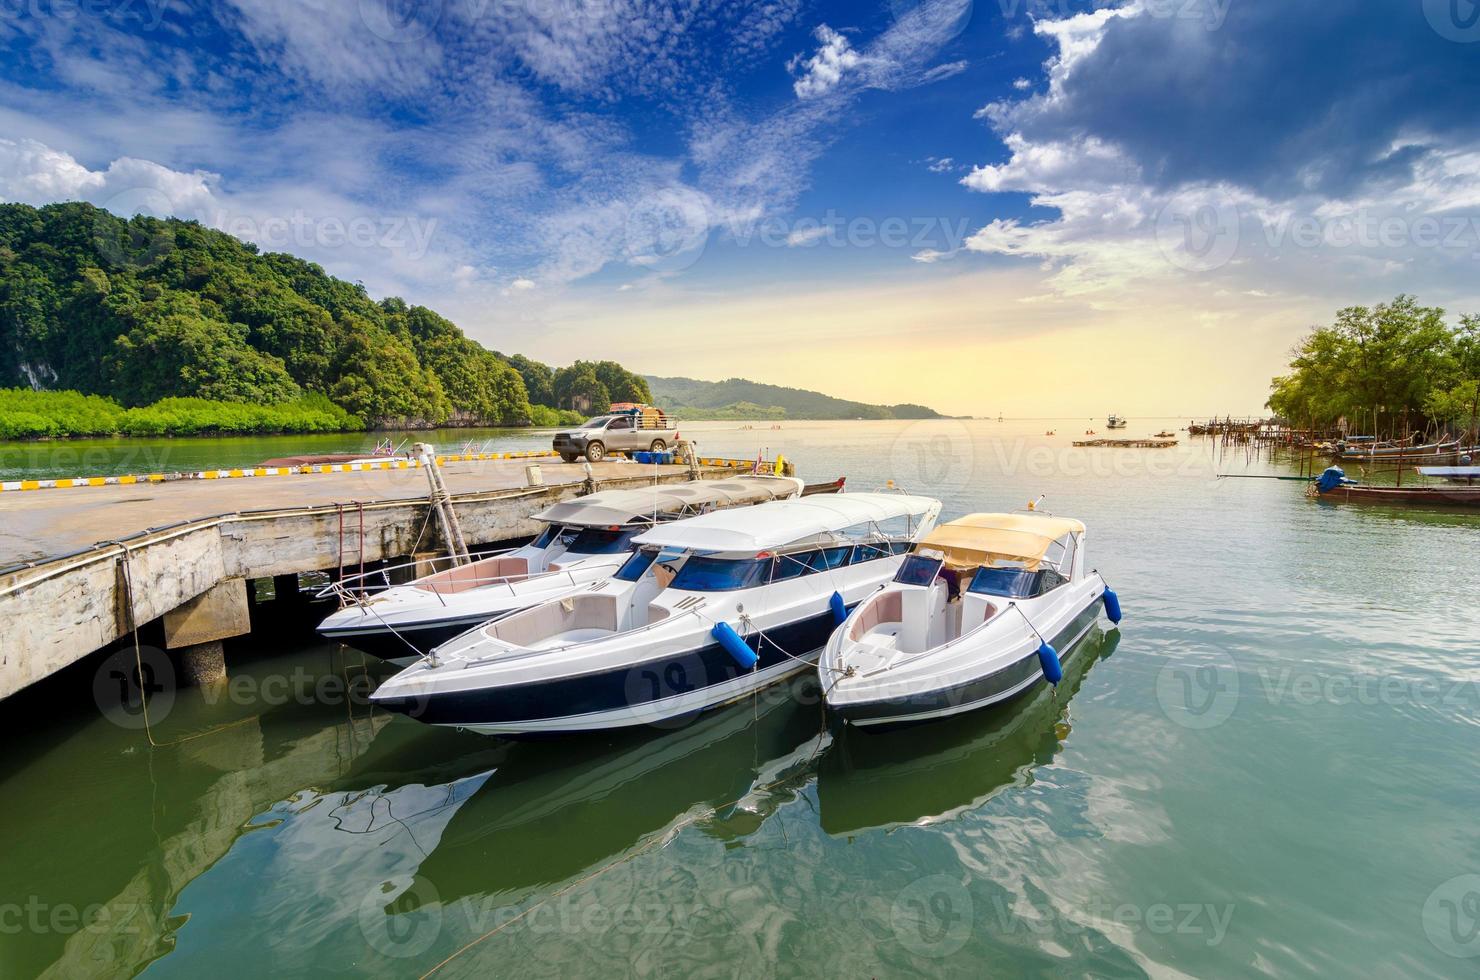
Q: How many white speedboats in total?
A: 3